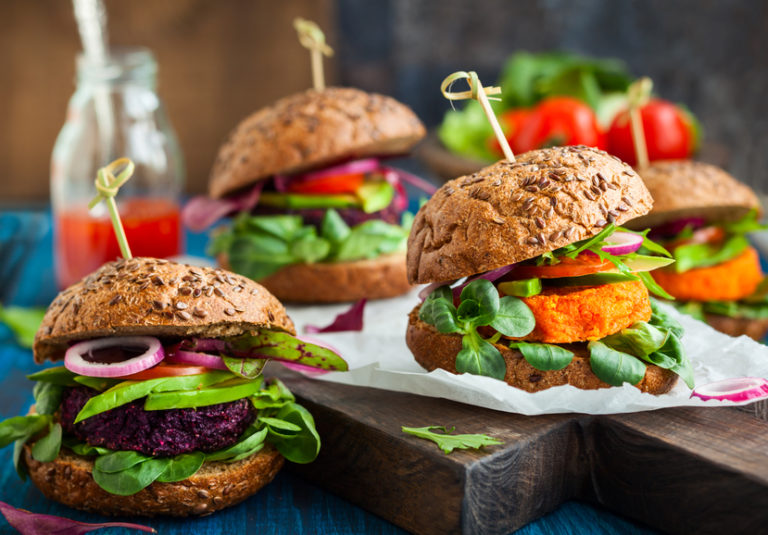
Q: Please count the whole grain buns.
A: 4